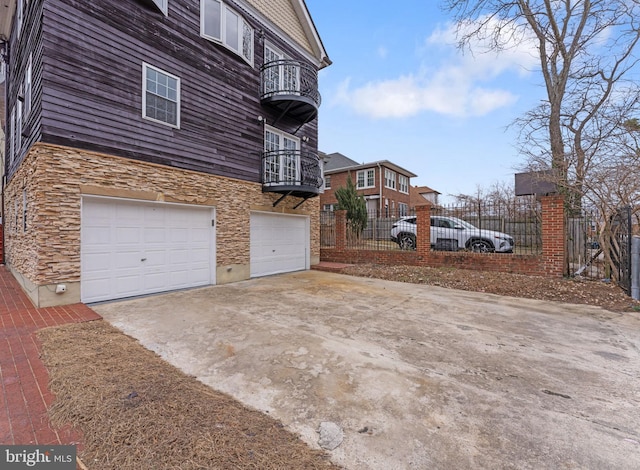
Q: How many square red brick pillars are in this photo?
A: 3